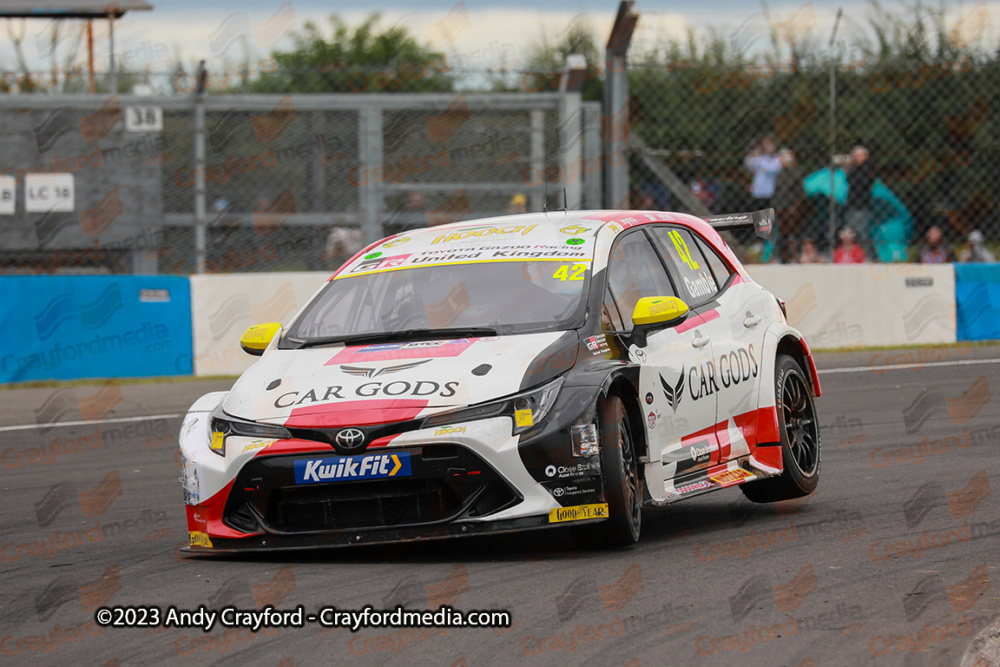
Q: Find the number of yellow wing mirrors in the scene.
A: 2